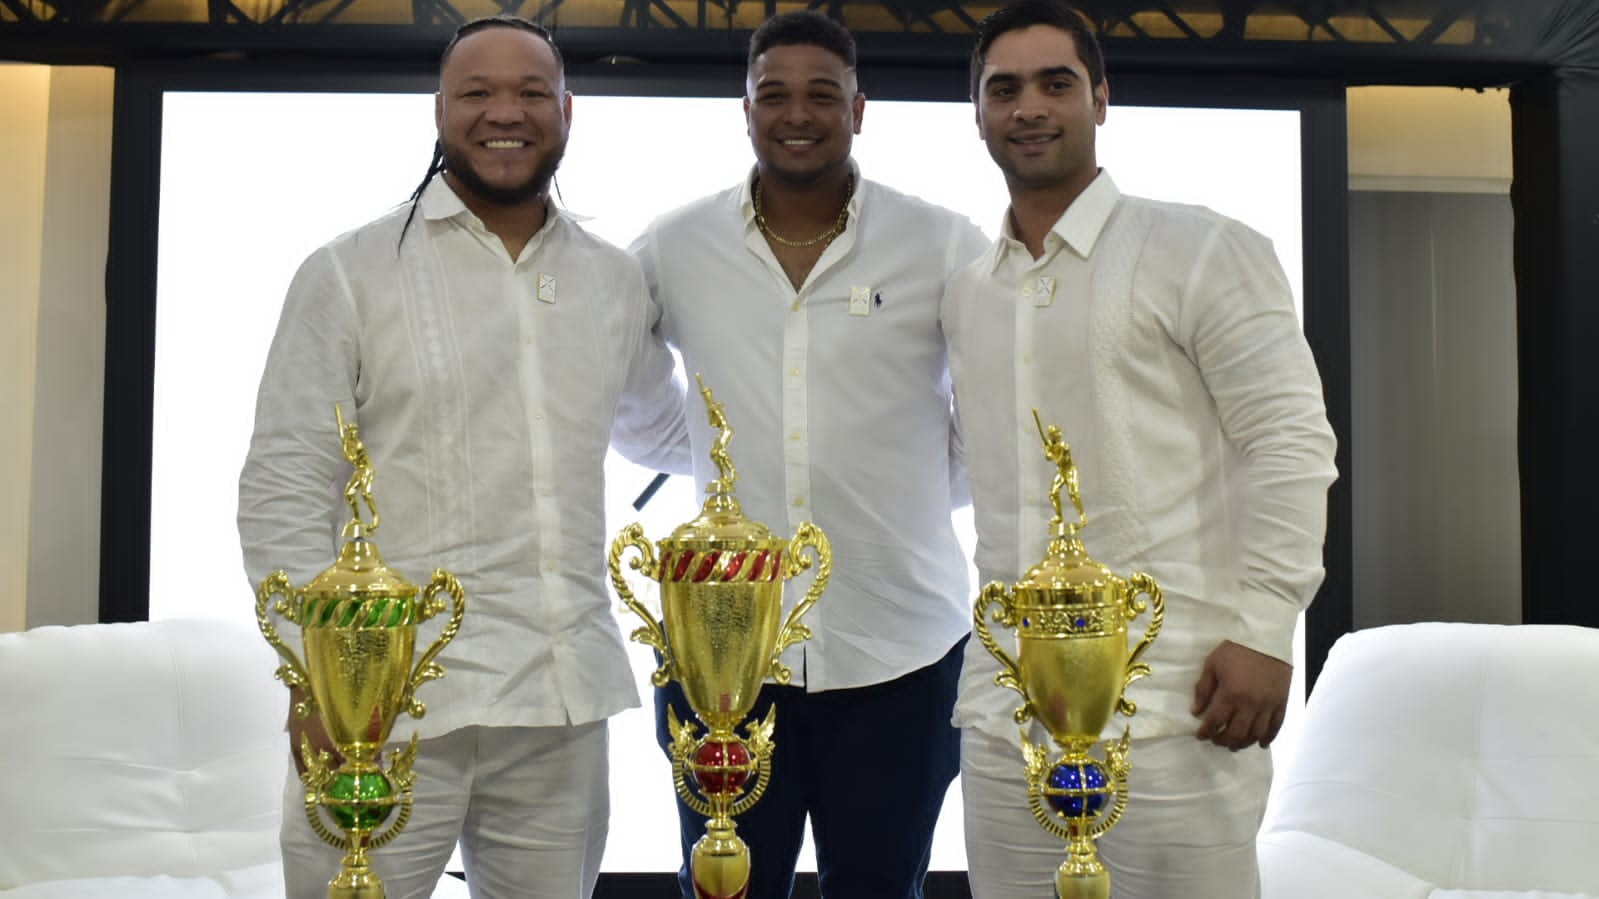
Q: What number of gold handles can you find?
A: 6